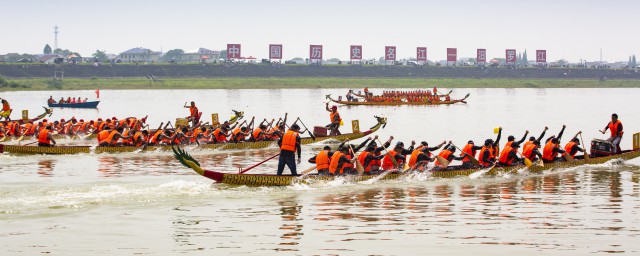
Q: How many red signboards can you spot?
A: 10